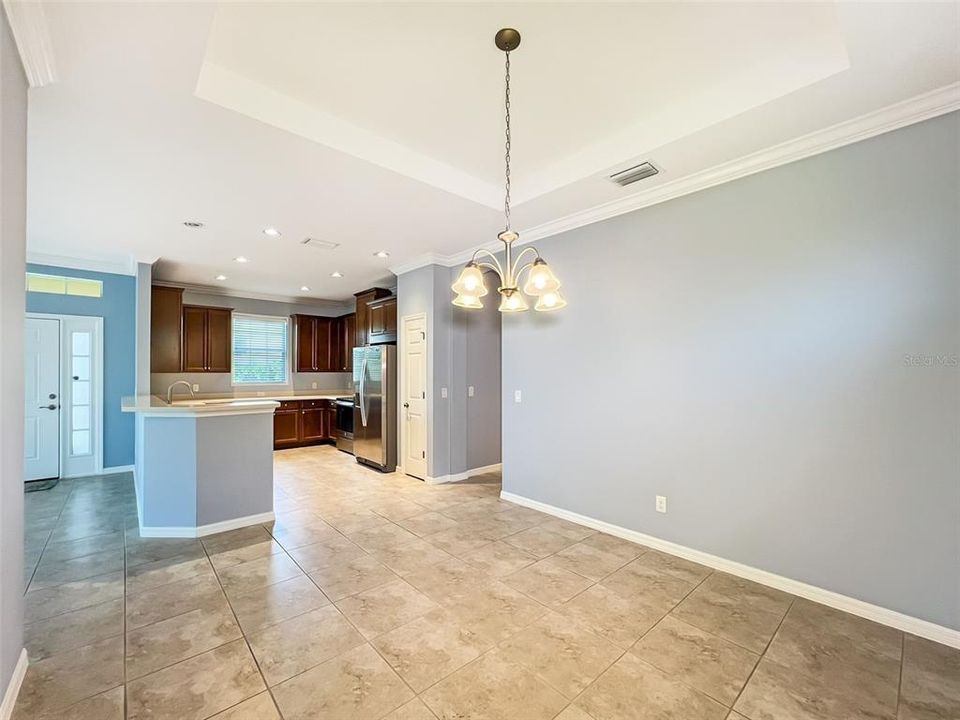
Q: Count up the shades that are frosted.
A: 5